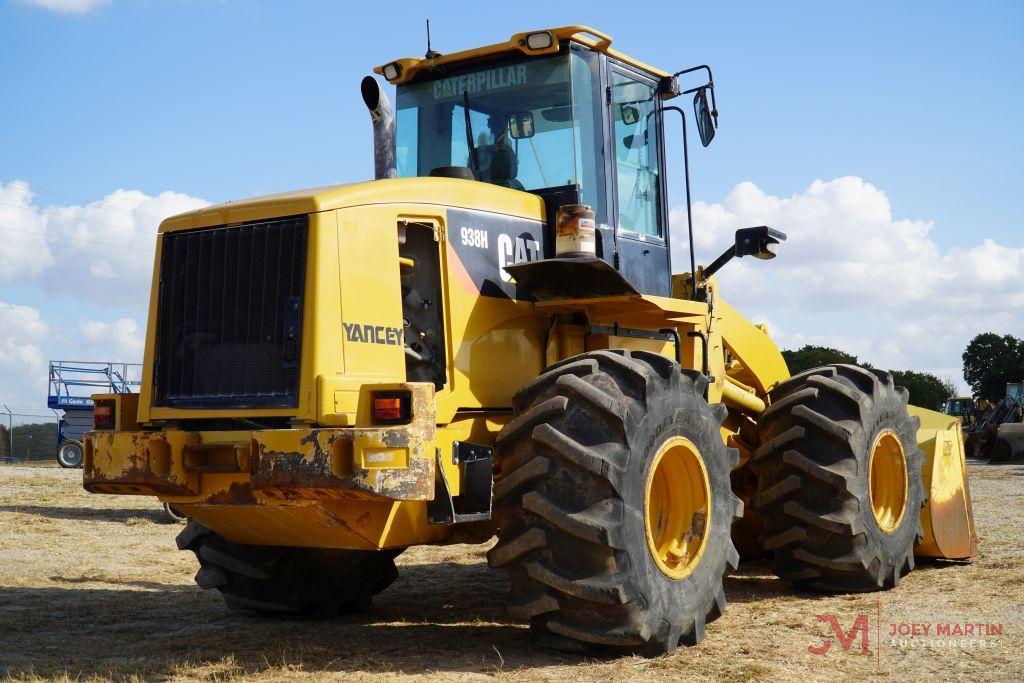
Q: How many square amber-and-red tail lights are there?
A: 2